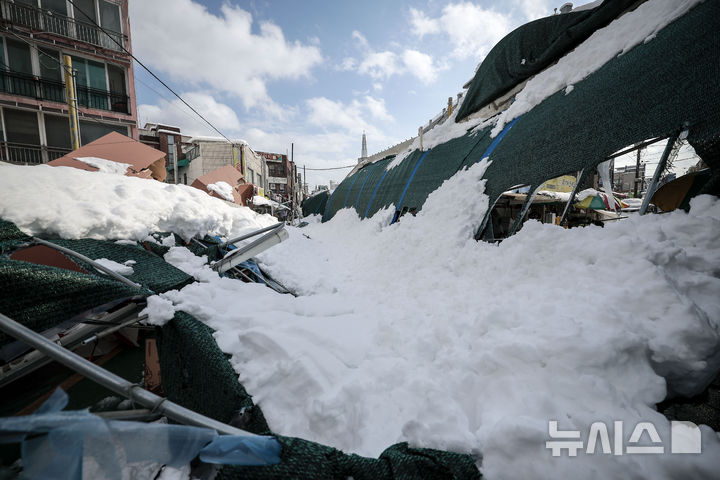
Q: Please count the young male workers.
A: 0